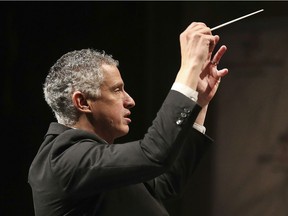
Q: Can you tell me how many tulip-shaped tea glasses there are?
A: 0